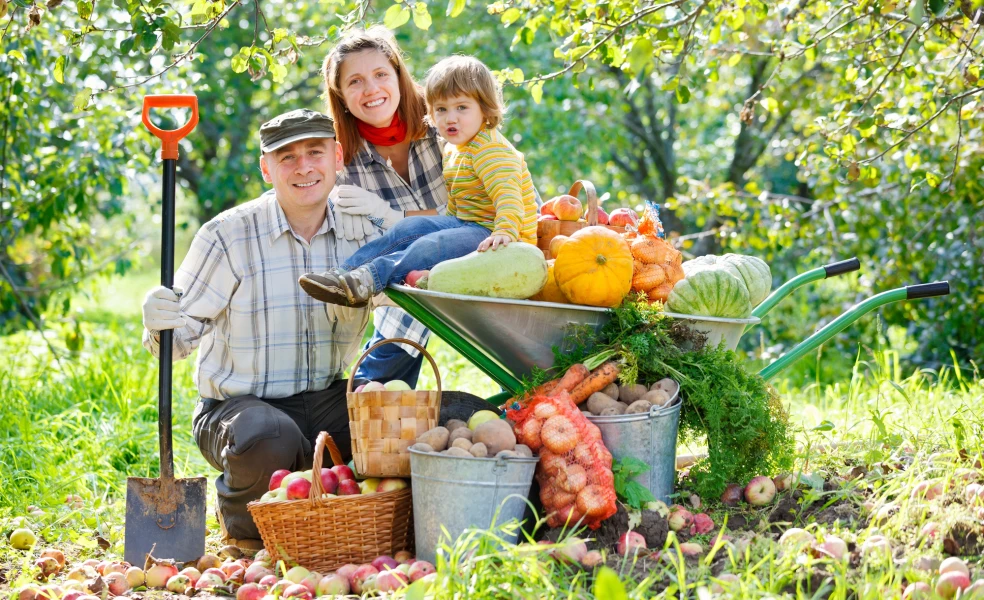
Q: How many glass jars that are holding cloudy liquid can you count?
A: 0